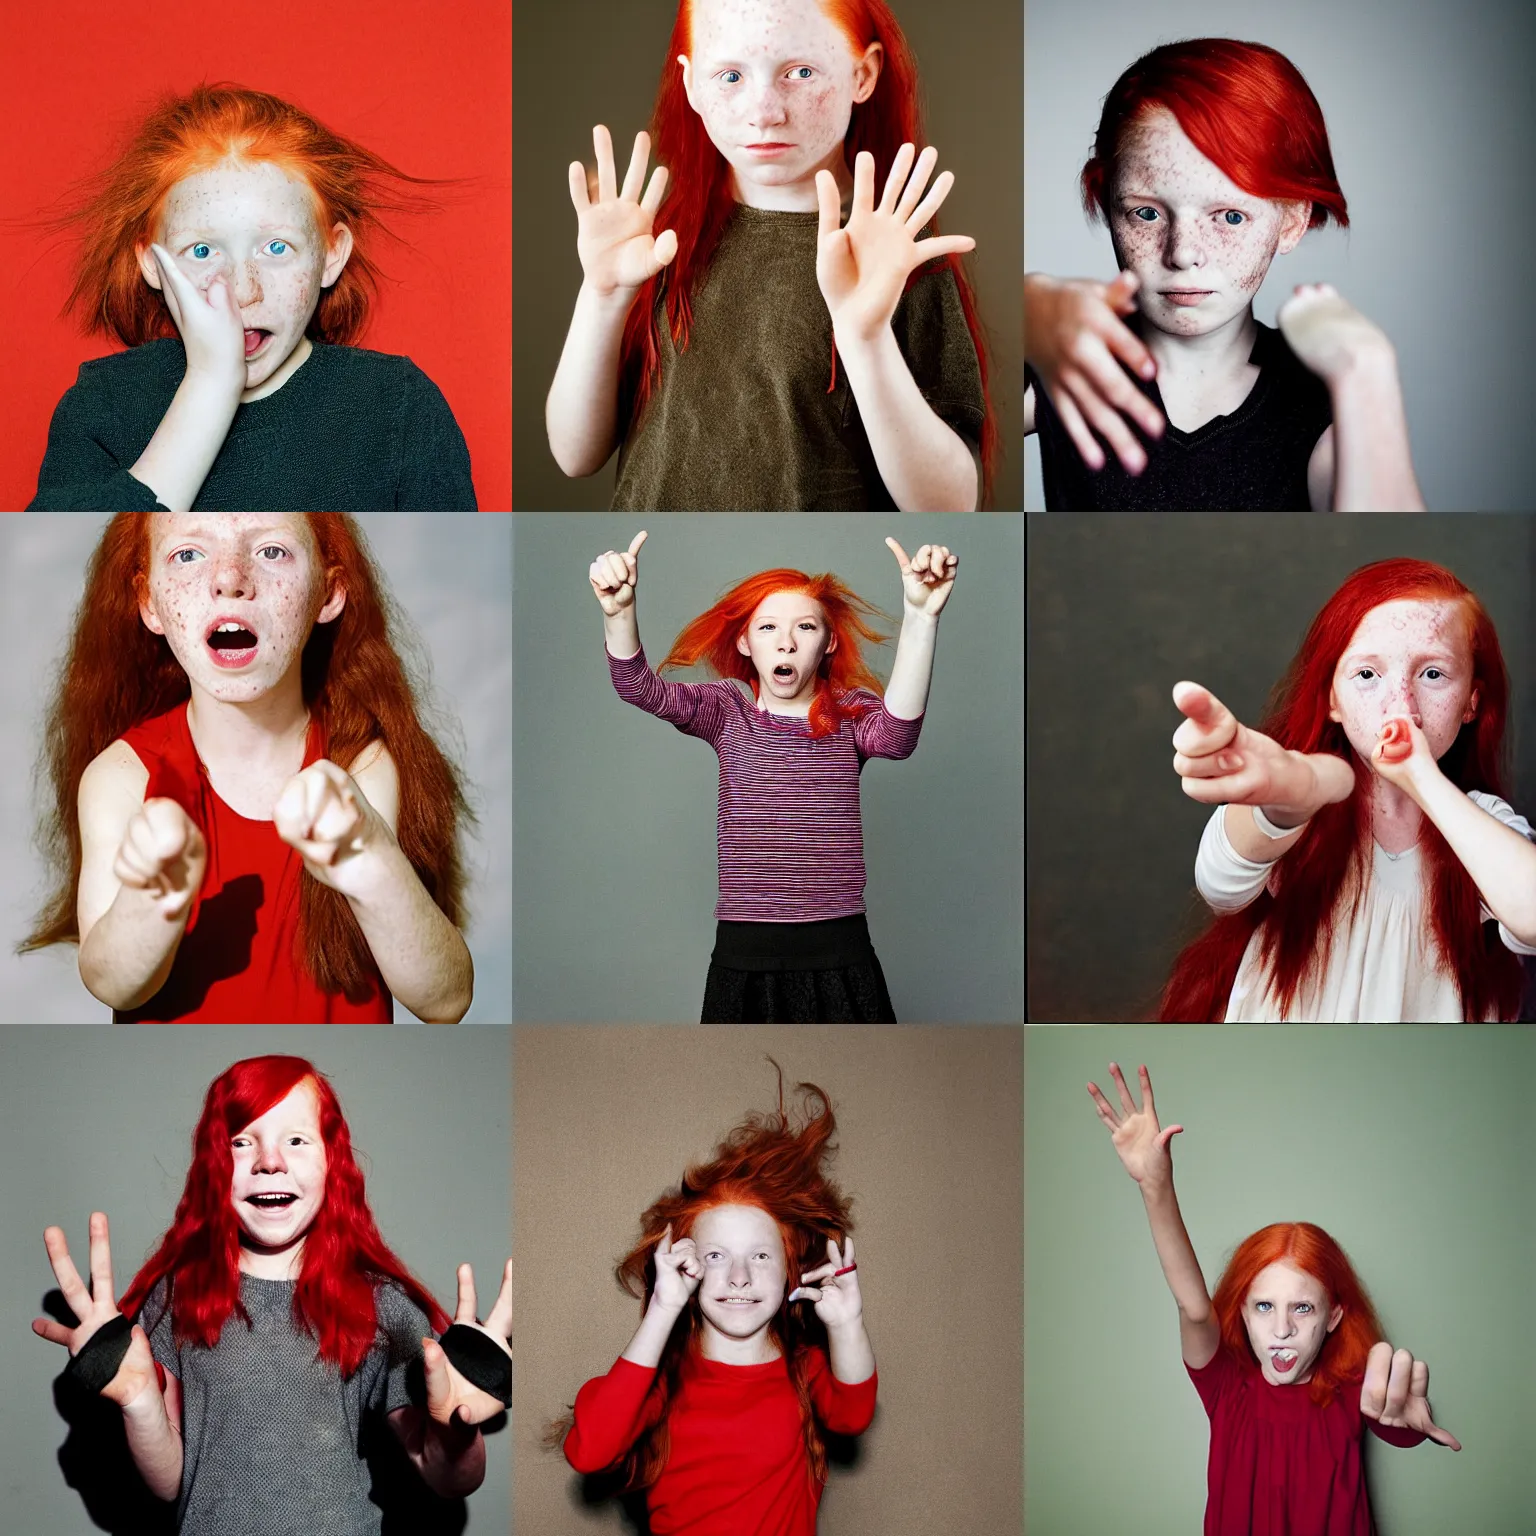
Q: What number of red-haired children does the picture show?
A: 9